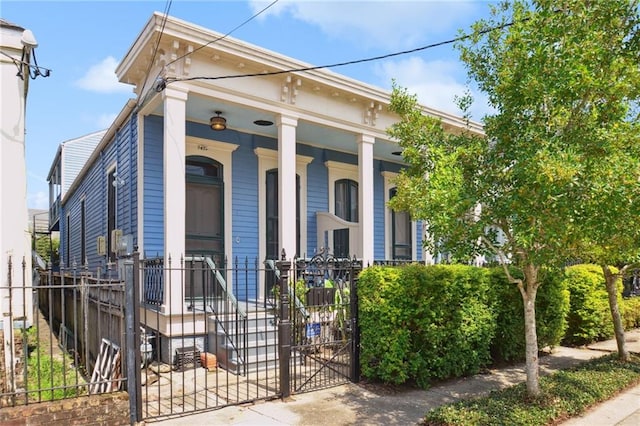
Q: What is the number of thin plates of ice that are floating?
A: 0